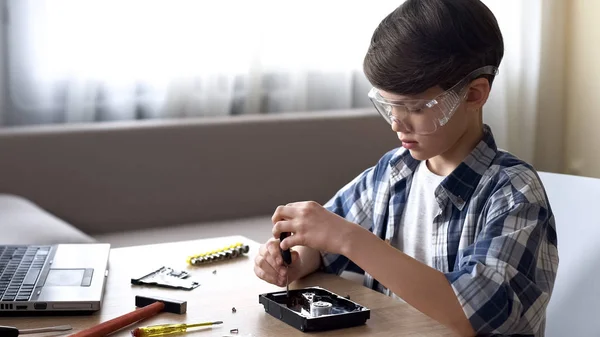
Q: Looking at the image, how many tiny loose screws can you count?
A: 3